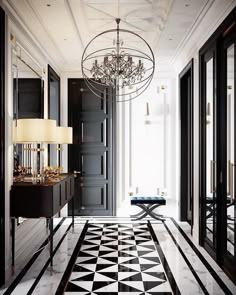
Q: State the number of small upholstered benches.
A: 1